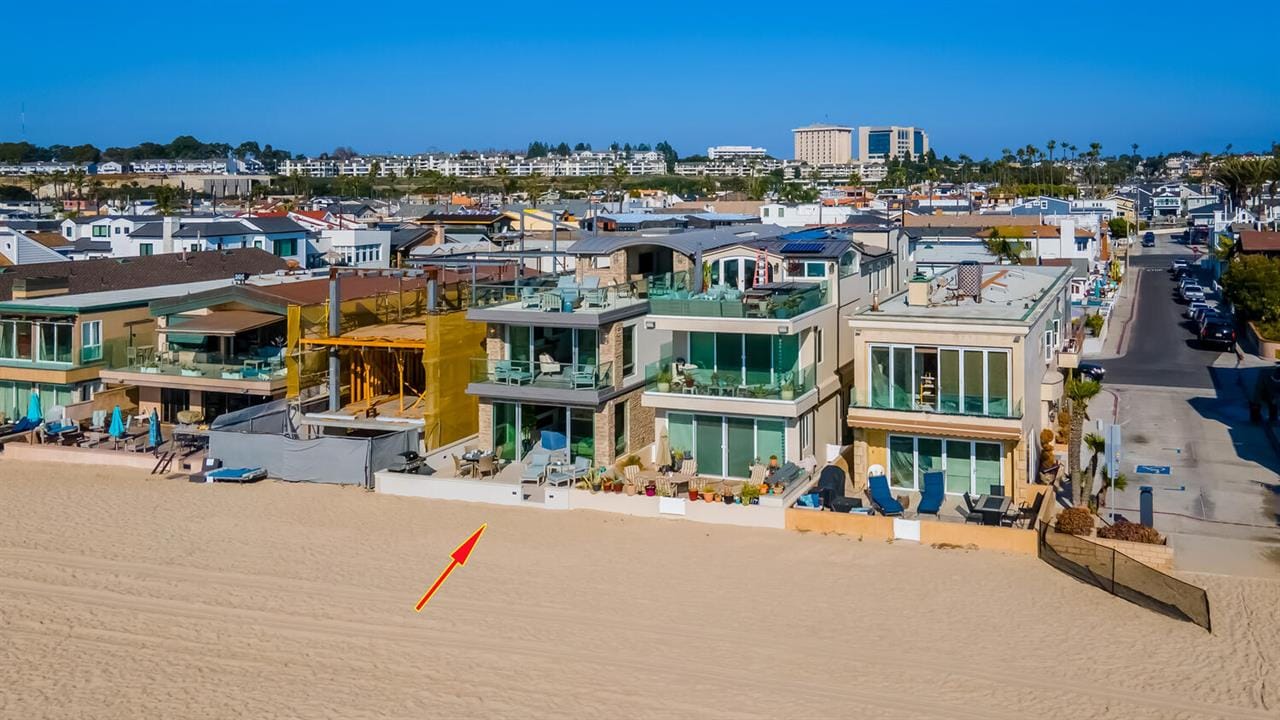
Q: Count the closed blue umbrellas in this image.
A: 3